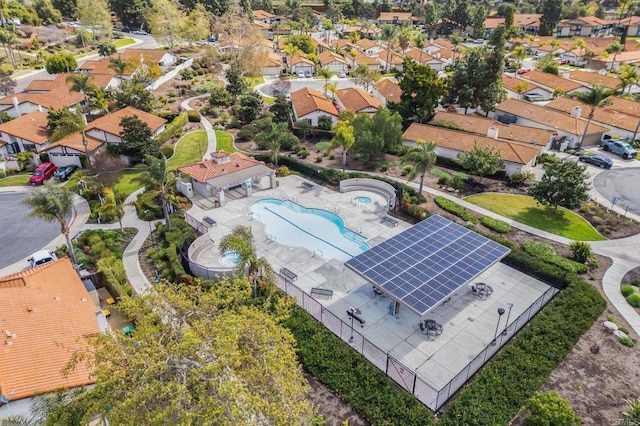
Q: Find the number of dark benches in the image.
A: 6